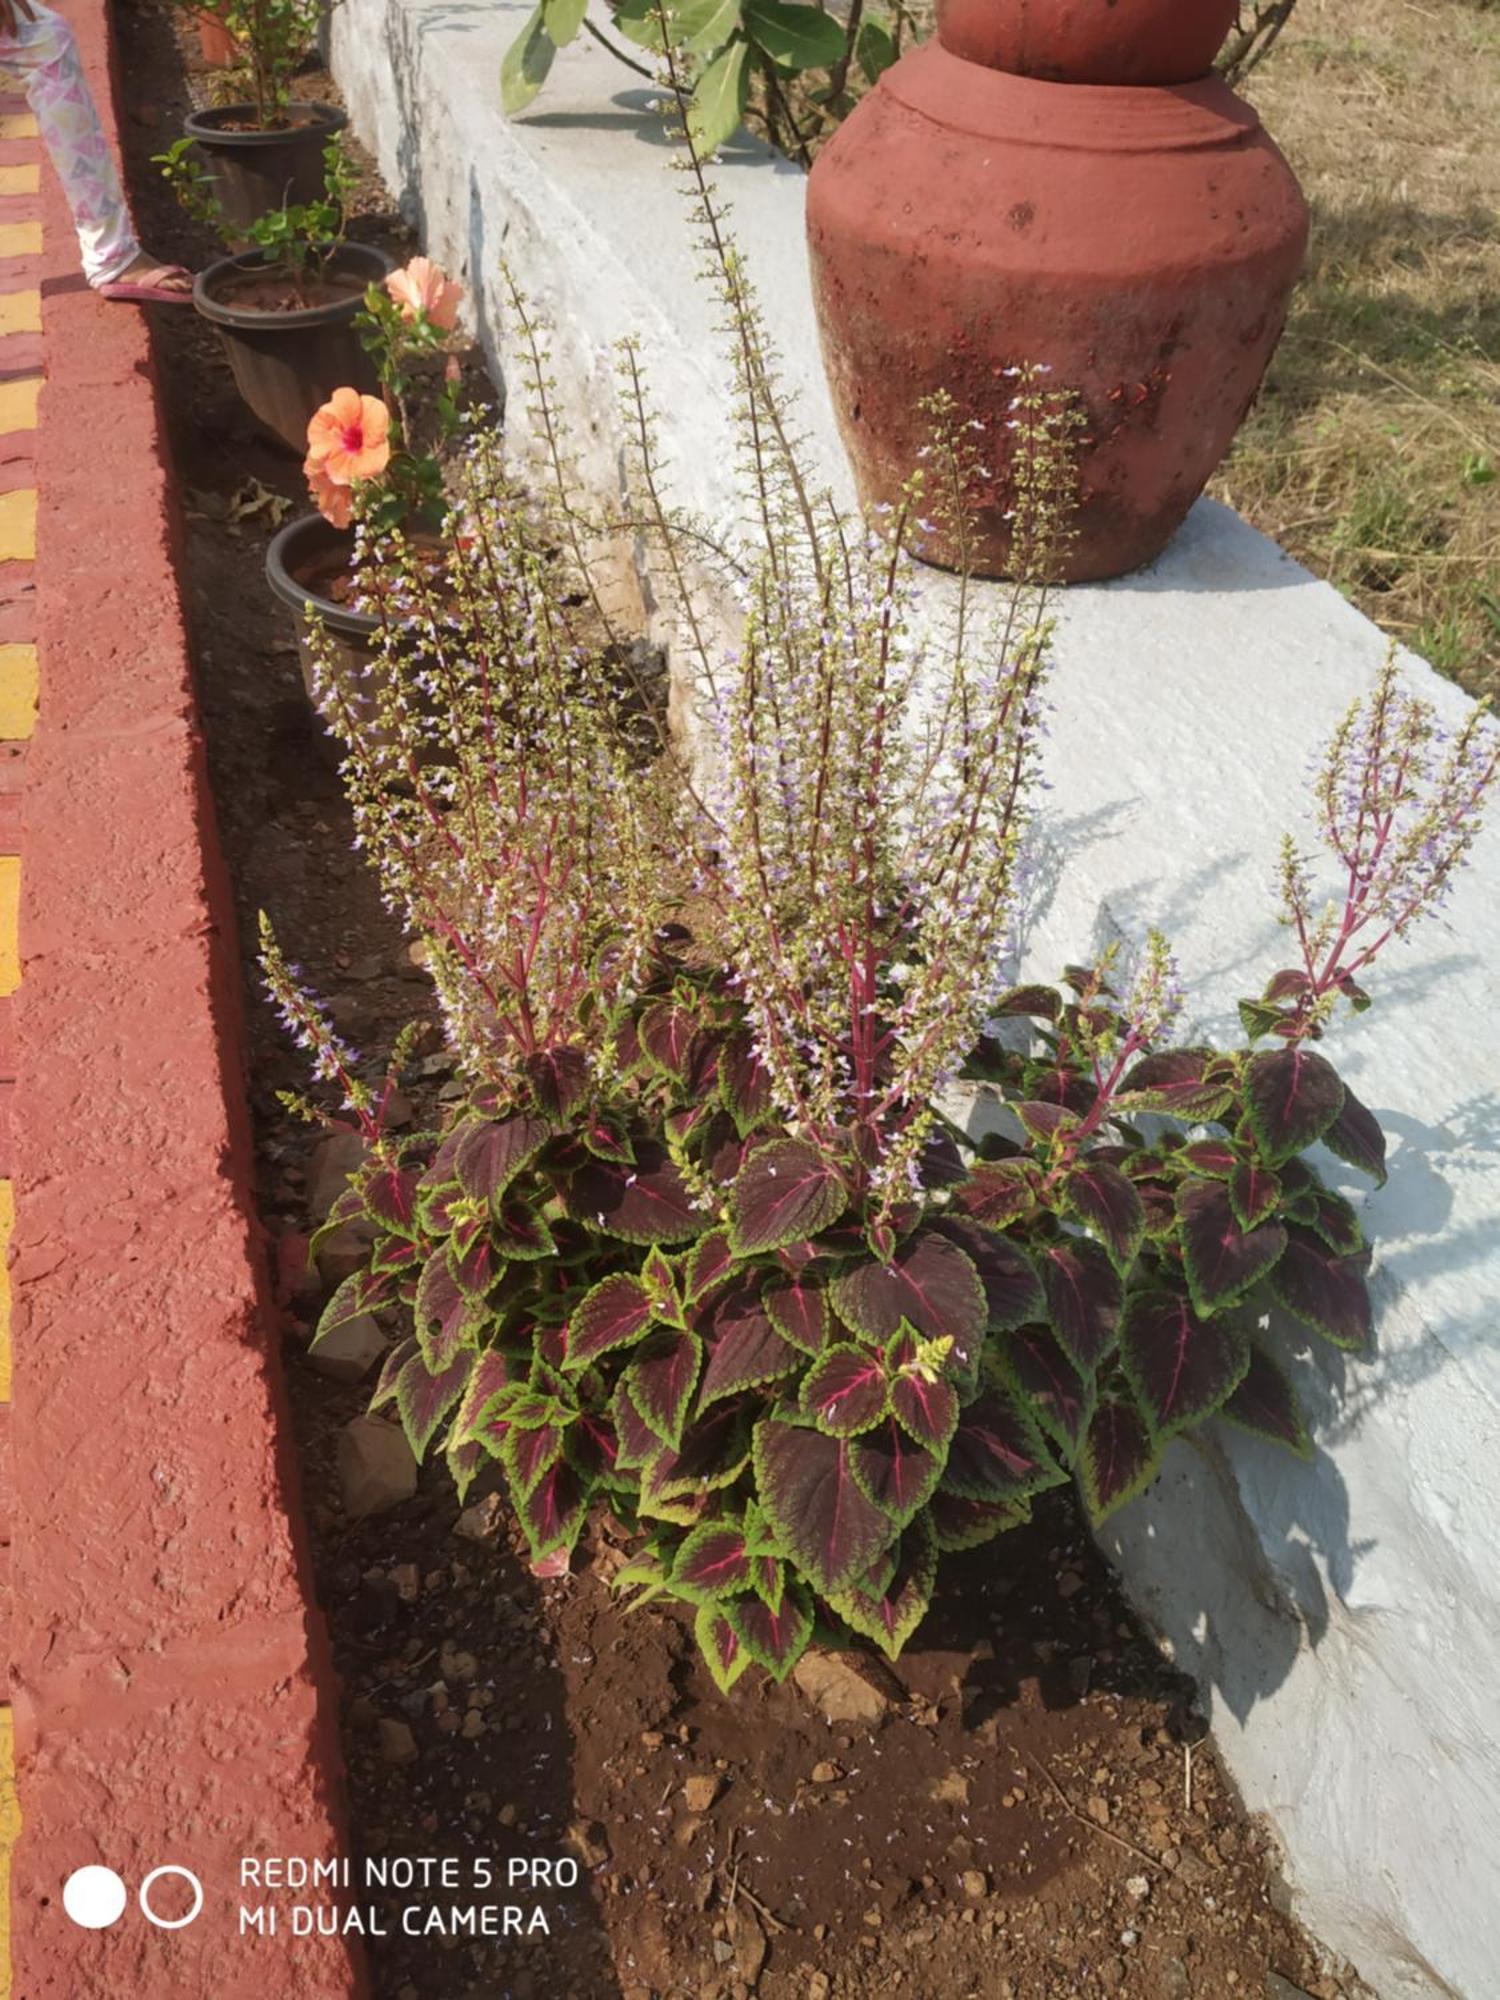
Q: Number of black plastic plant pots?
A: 3